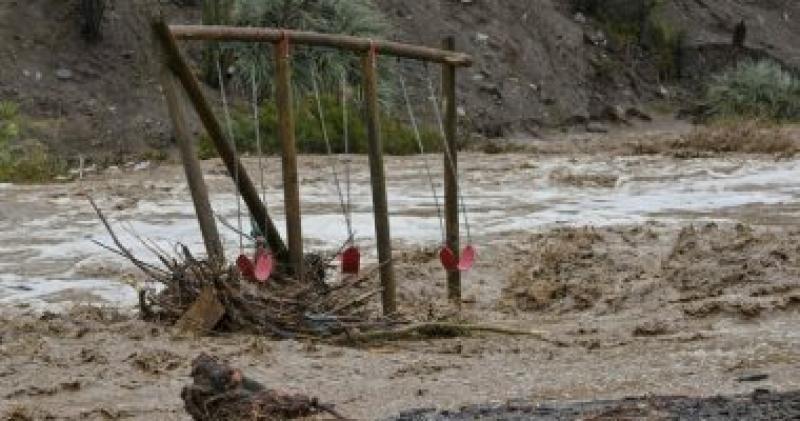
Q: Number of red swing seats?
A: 3